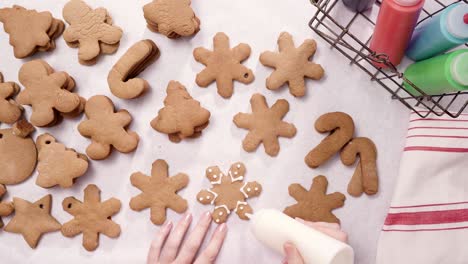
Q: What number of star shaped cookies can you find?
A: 1